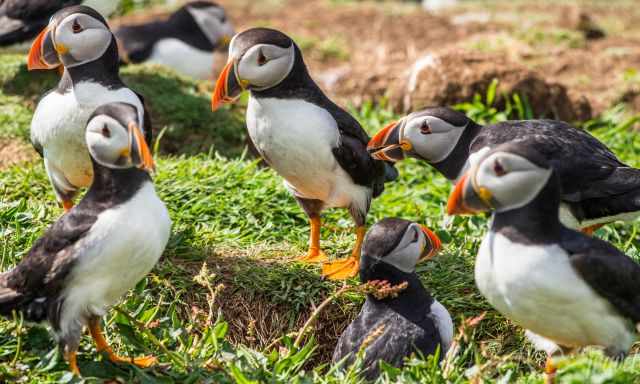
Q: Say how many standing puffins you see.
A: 5